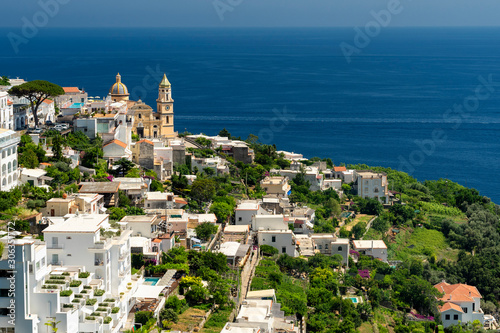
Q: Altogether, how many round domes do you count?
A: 1